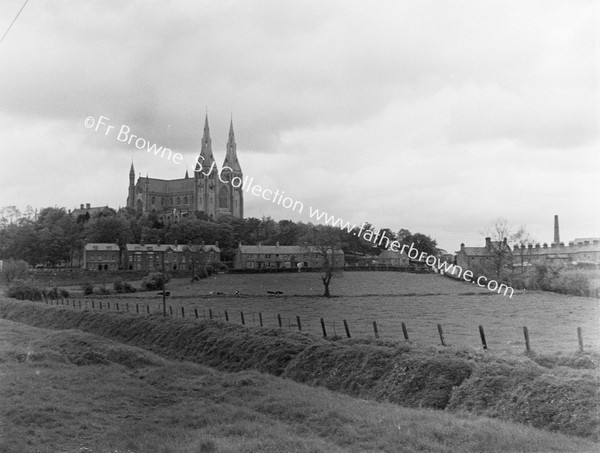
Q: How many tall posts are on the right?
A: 1